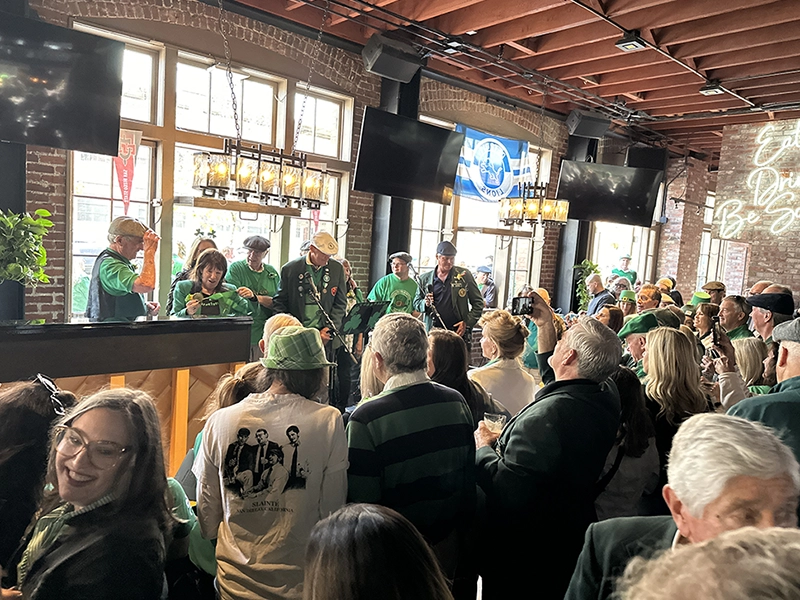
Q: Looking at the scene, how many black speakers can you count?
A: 2